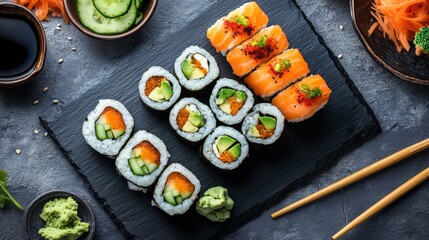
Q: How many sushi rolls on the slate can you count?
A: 9